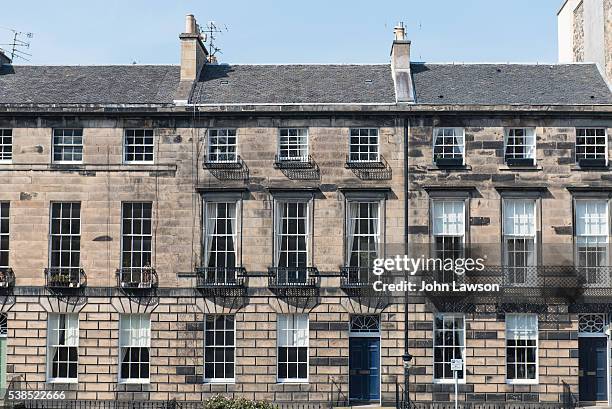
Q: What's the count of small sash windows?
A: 9